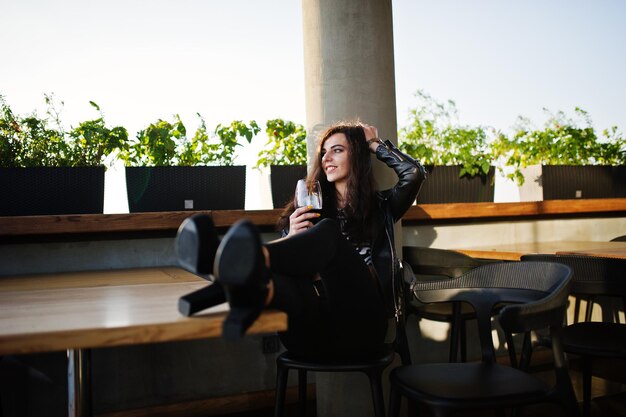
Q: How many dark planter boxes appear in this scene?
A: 5